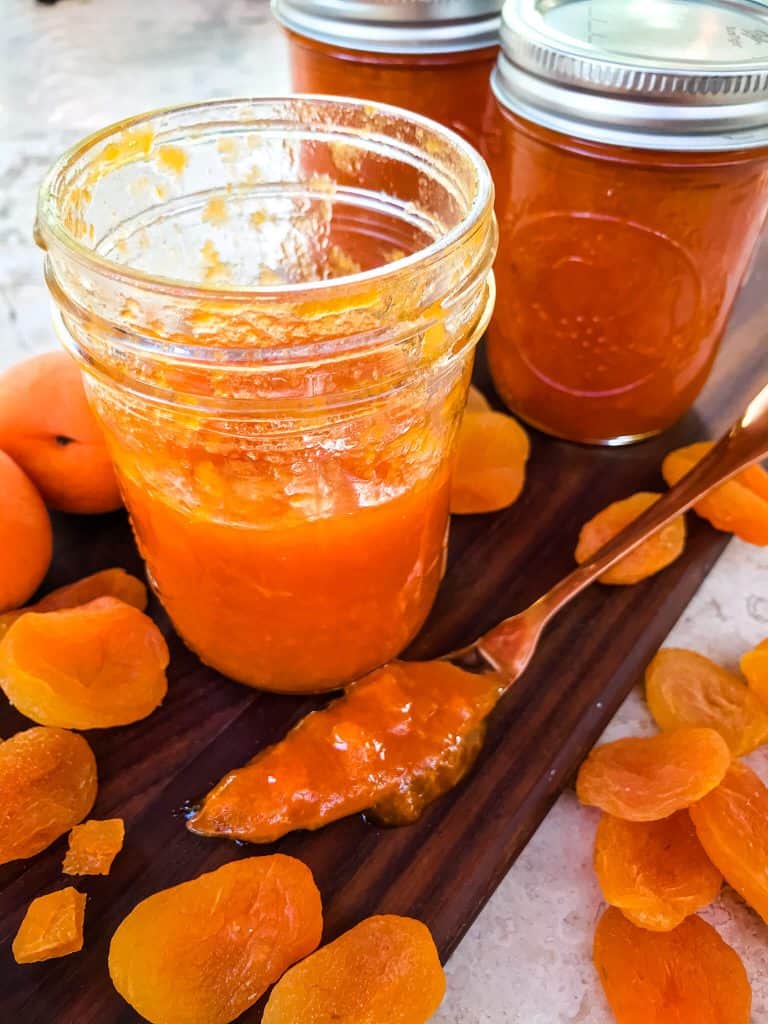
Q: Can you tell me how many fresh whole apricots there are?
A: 2